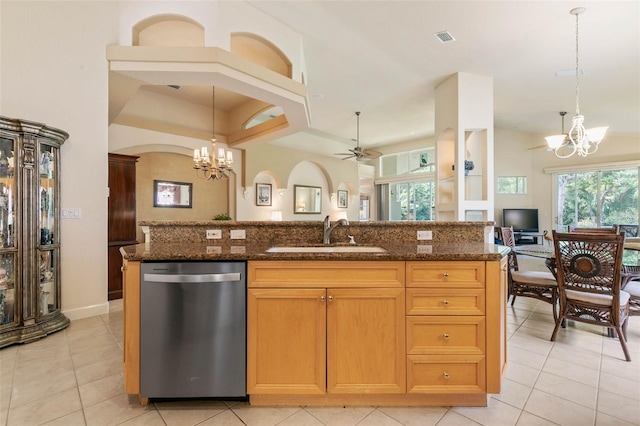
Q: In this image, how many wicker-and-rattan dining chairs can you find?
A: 4